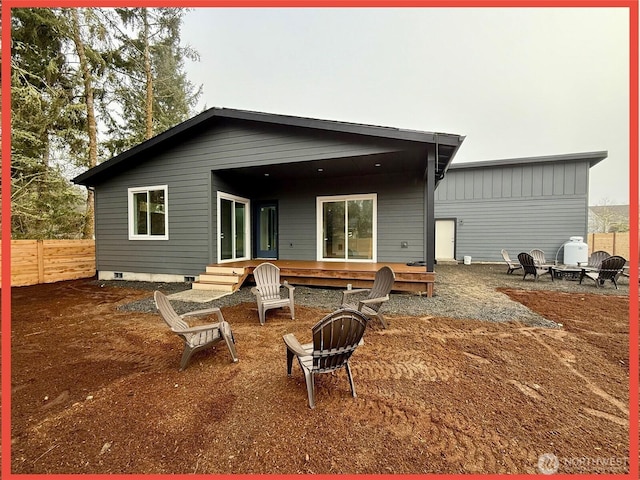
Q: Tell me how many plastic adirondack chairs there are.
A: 9